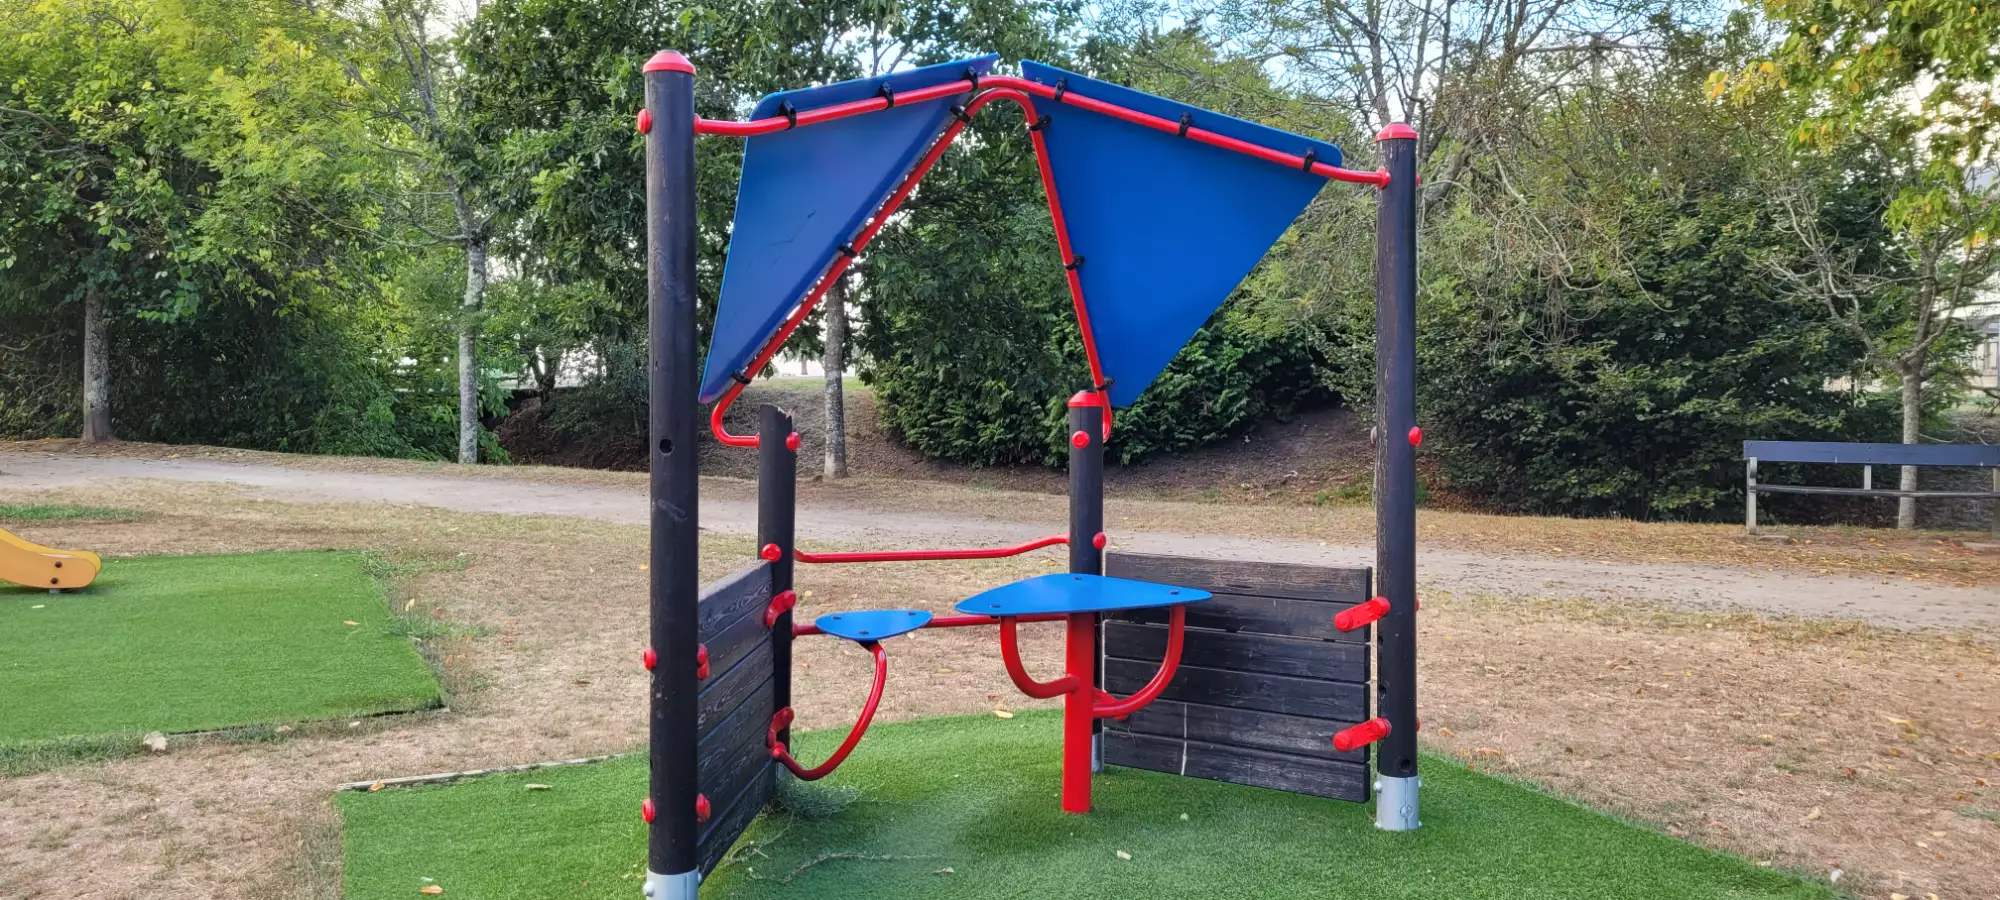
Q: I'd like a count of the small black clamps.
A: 12